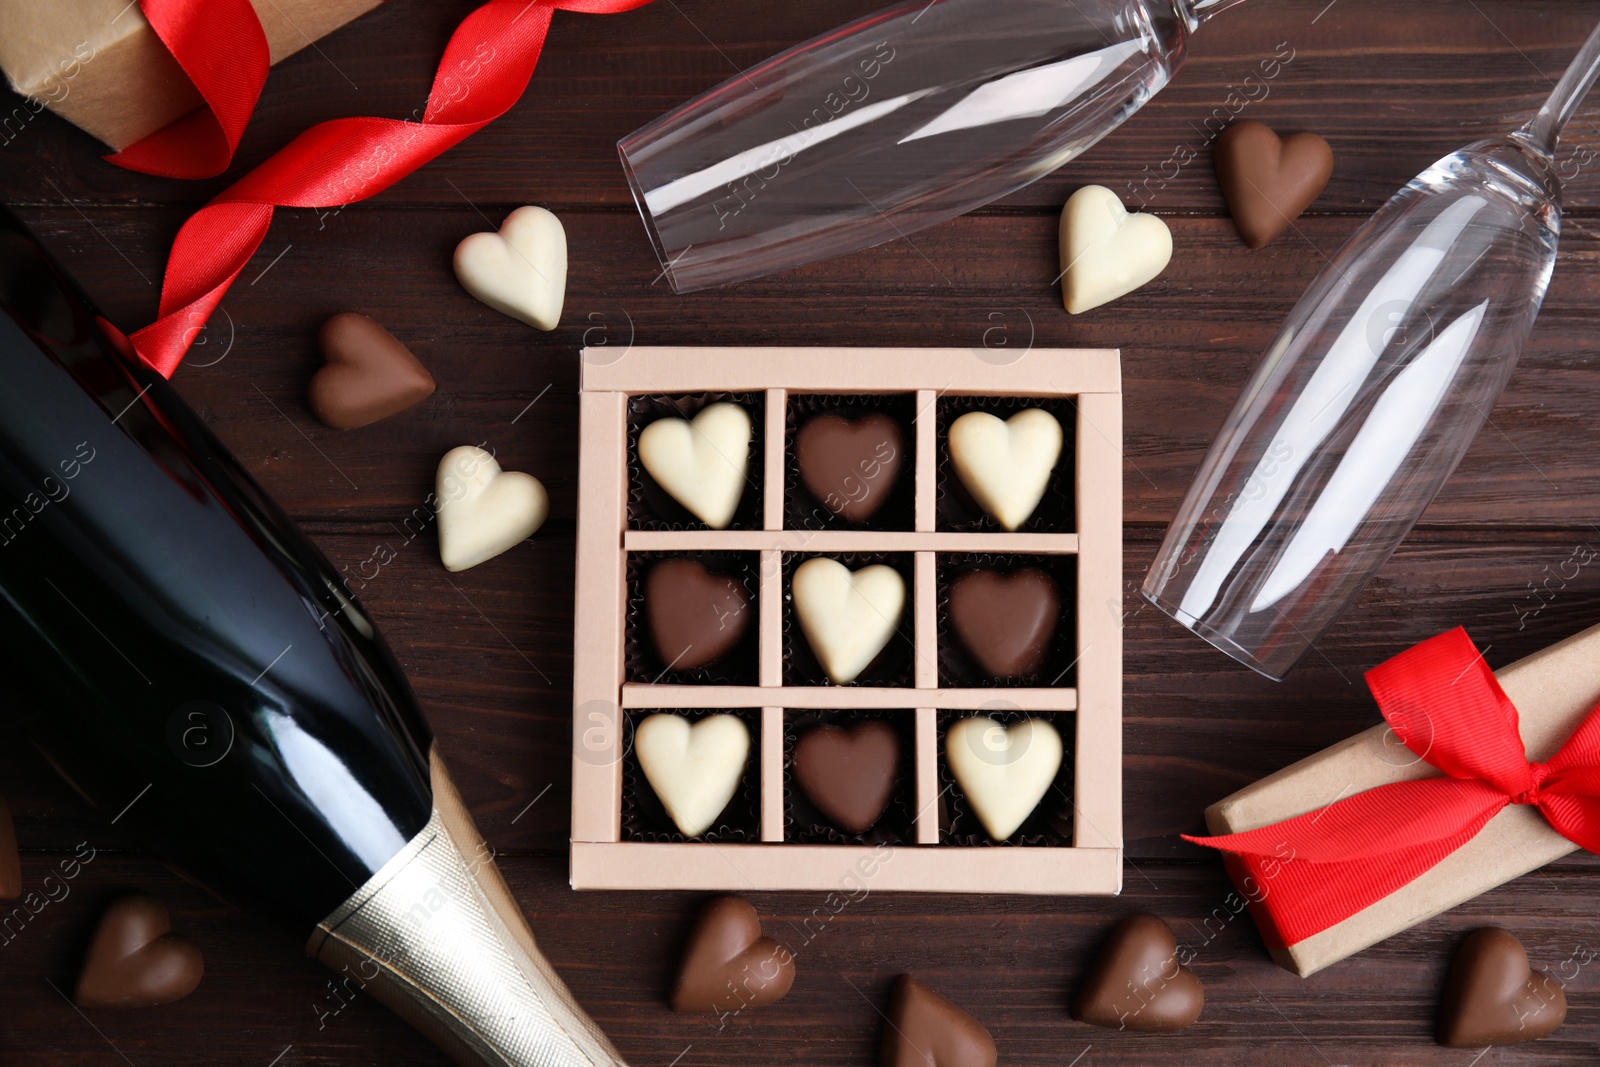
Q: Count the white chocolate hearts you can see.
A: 8